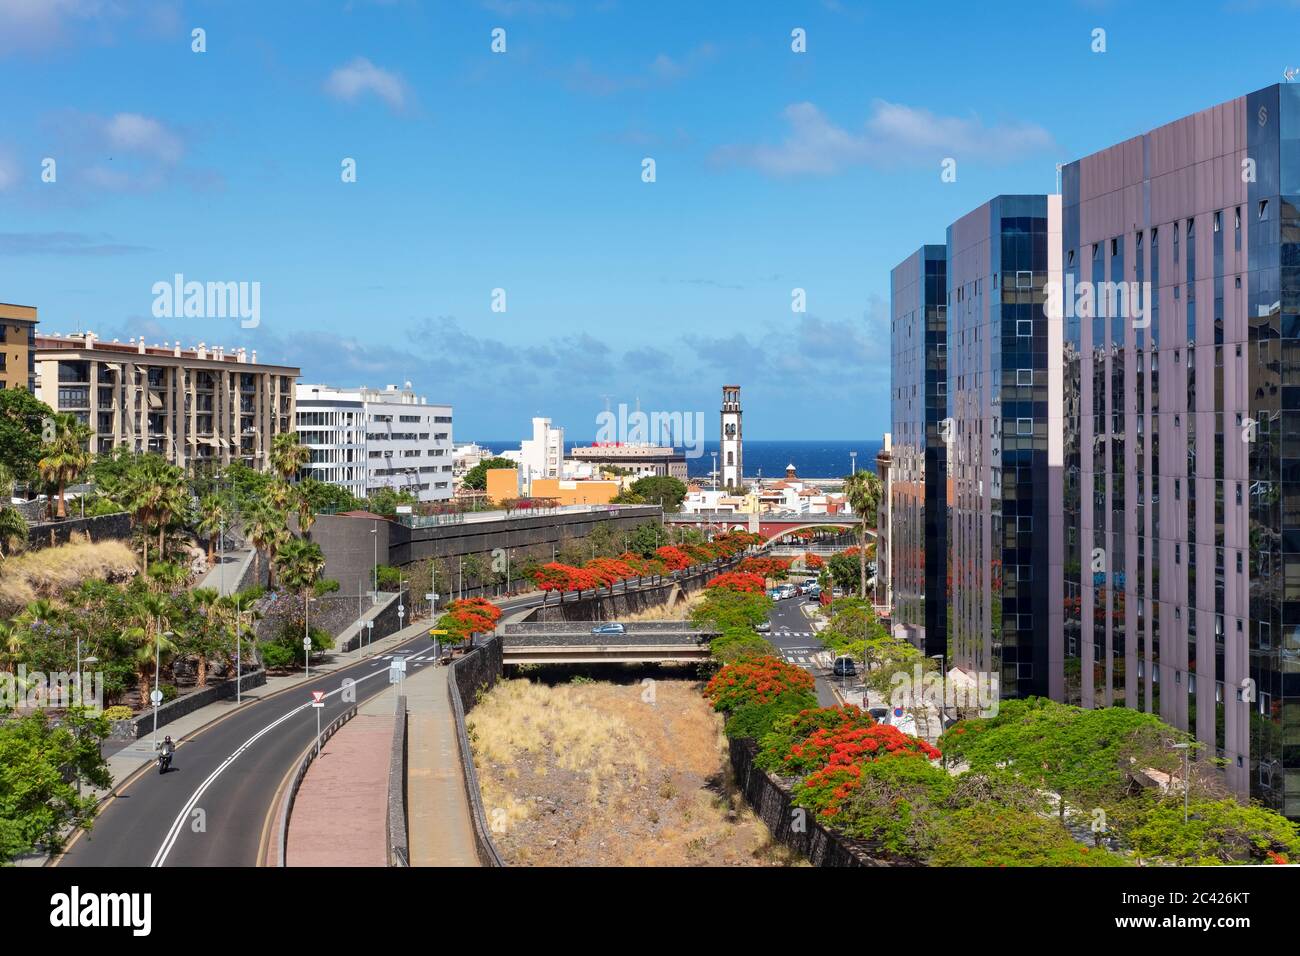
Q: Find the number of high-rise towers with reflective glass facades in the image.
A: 3